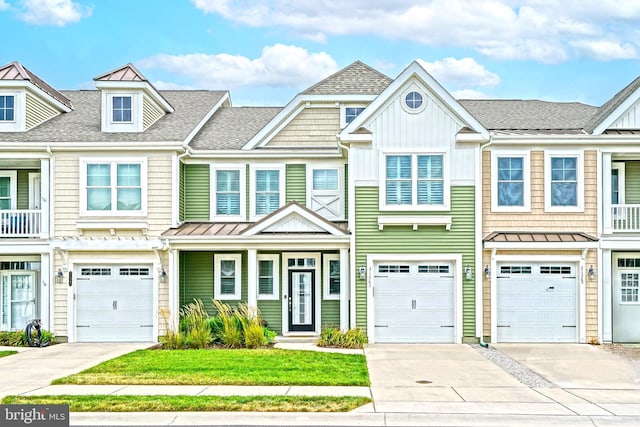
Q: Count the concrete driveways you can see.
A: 3